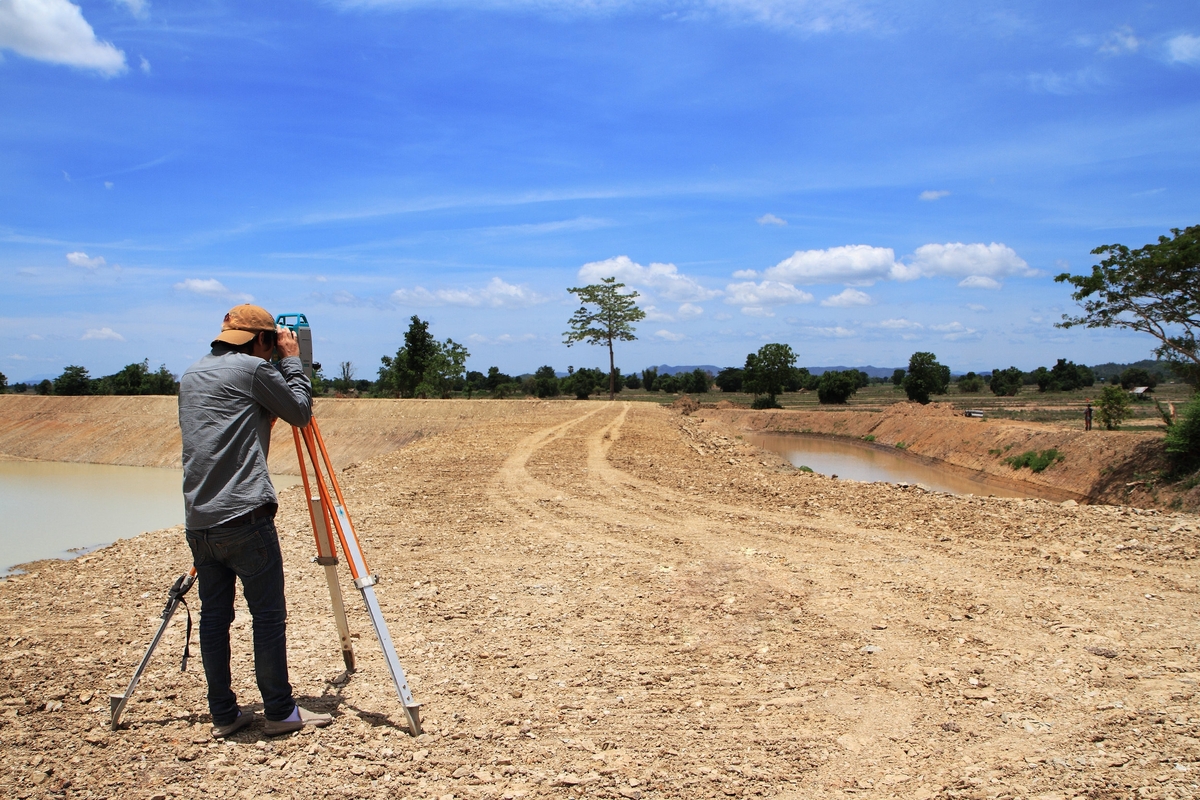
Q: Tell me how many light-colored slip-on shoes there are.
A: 2